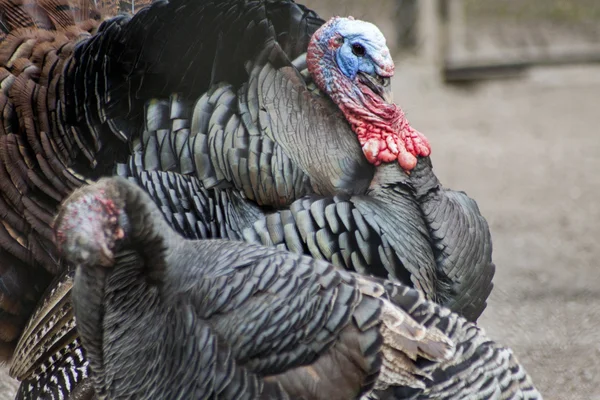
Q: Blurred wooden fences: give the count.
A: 1